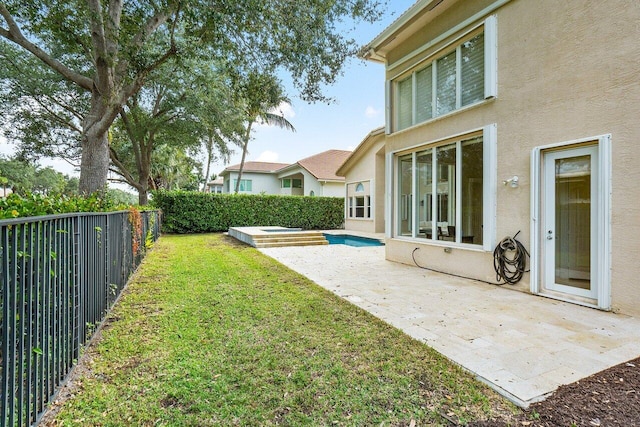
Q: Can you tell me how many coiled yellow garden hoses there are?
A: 0